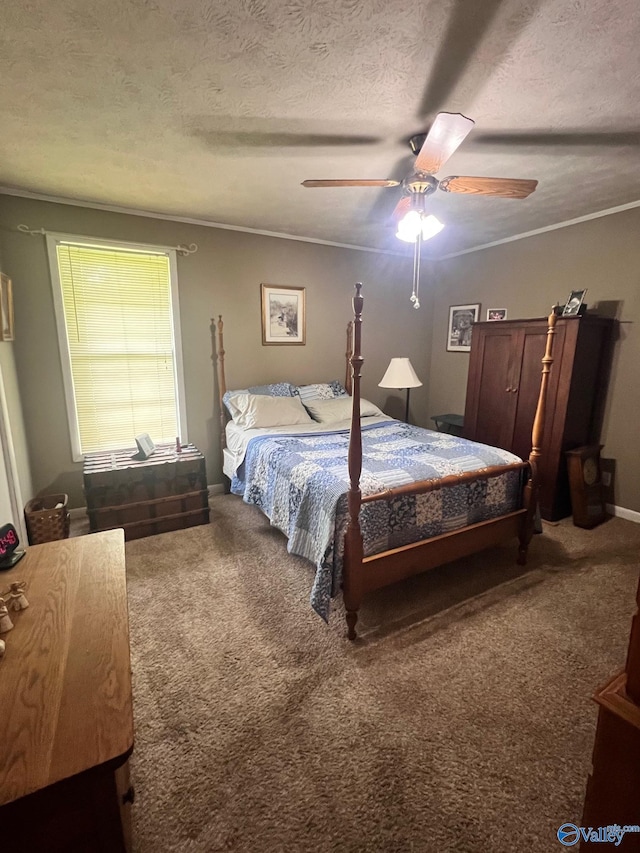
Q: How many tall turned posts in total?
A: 4